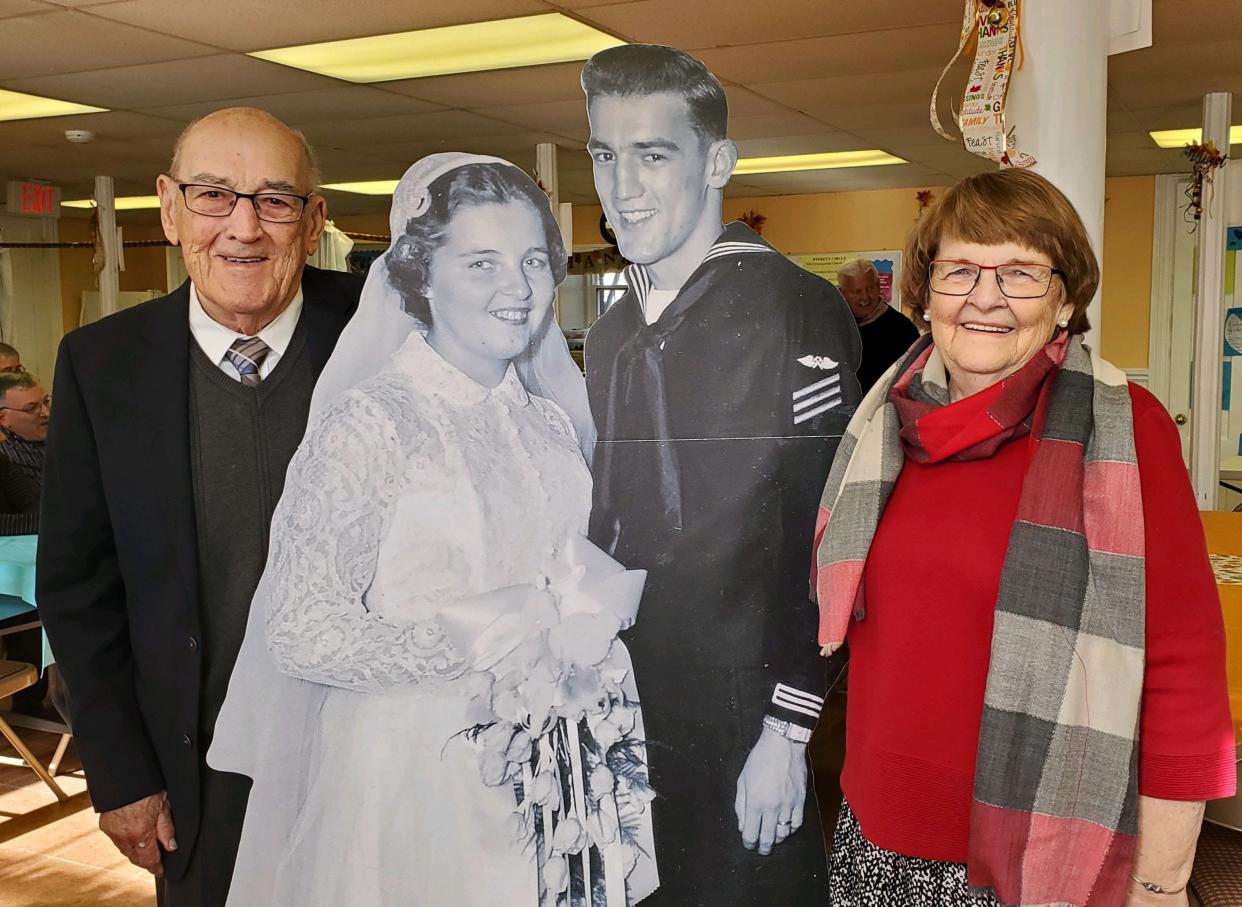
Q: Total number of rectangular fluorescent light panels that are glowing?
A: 6